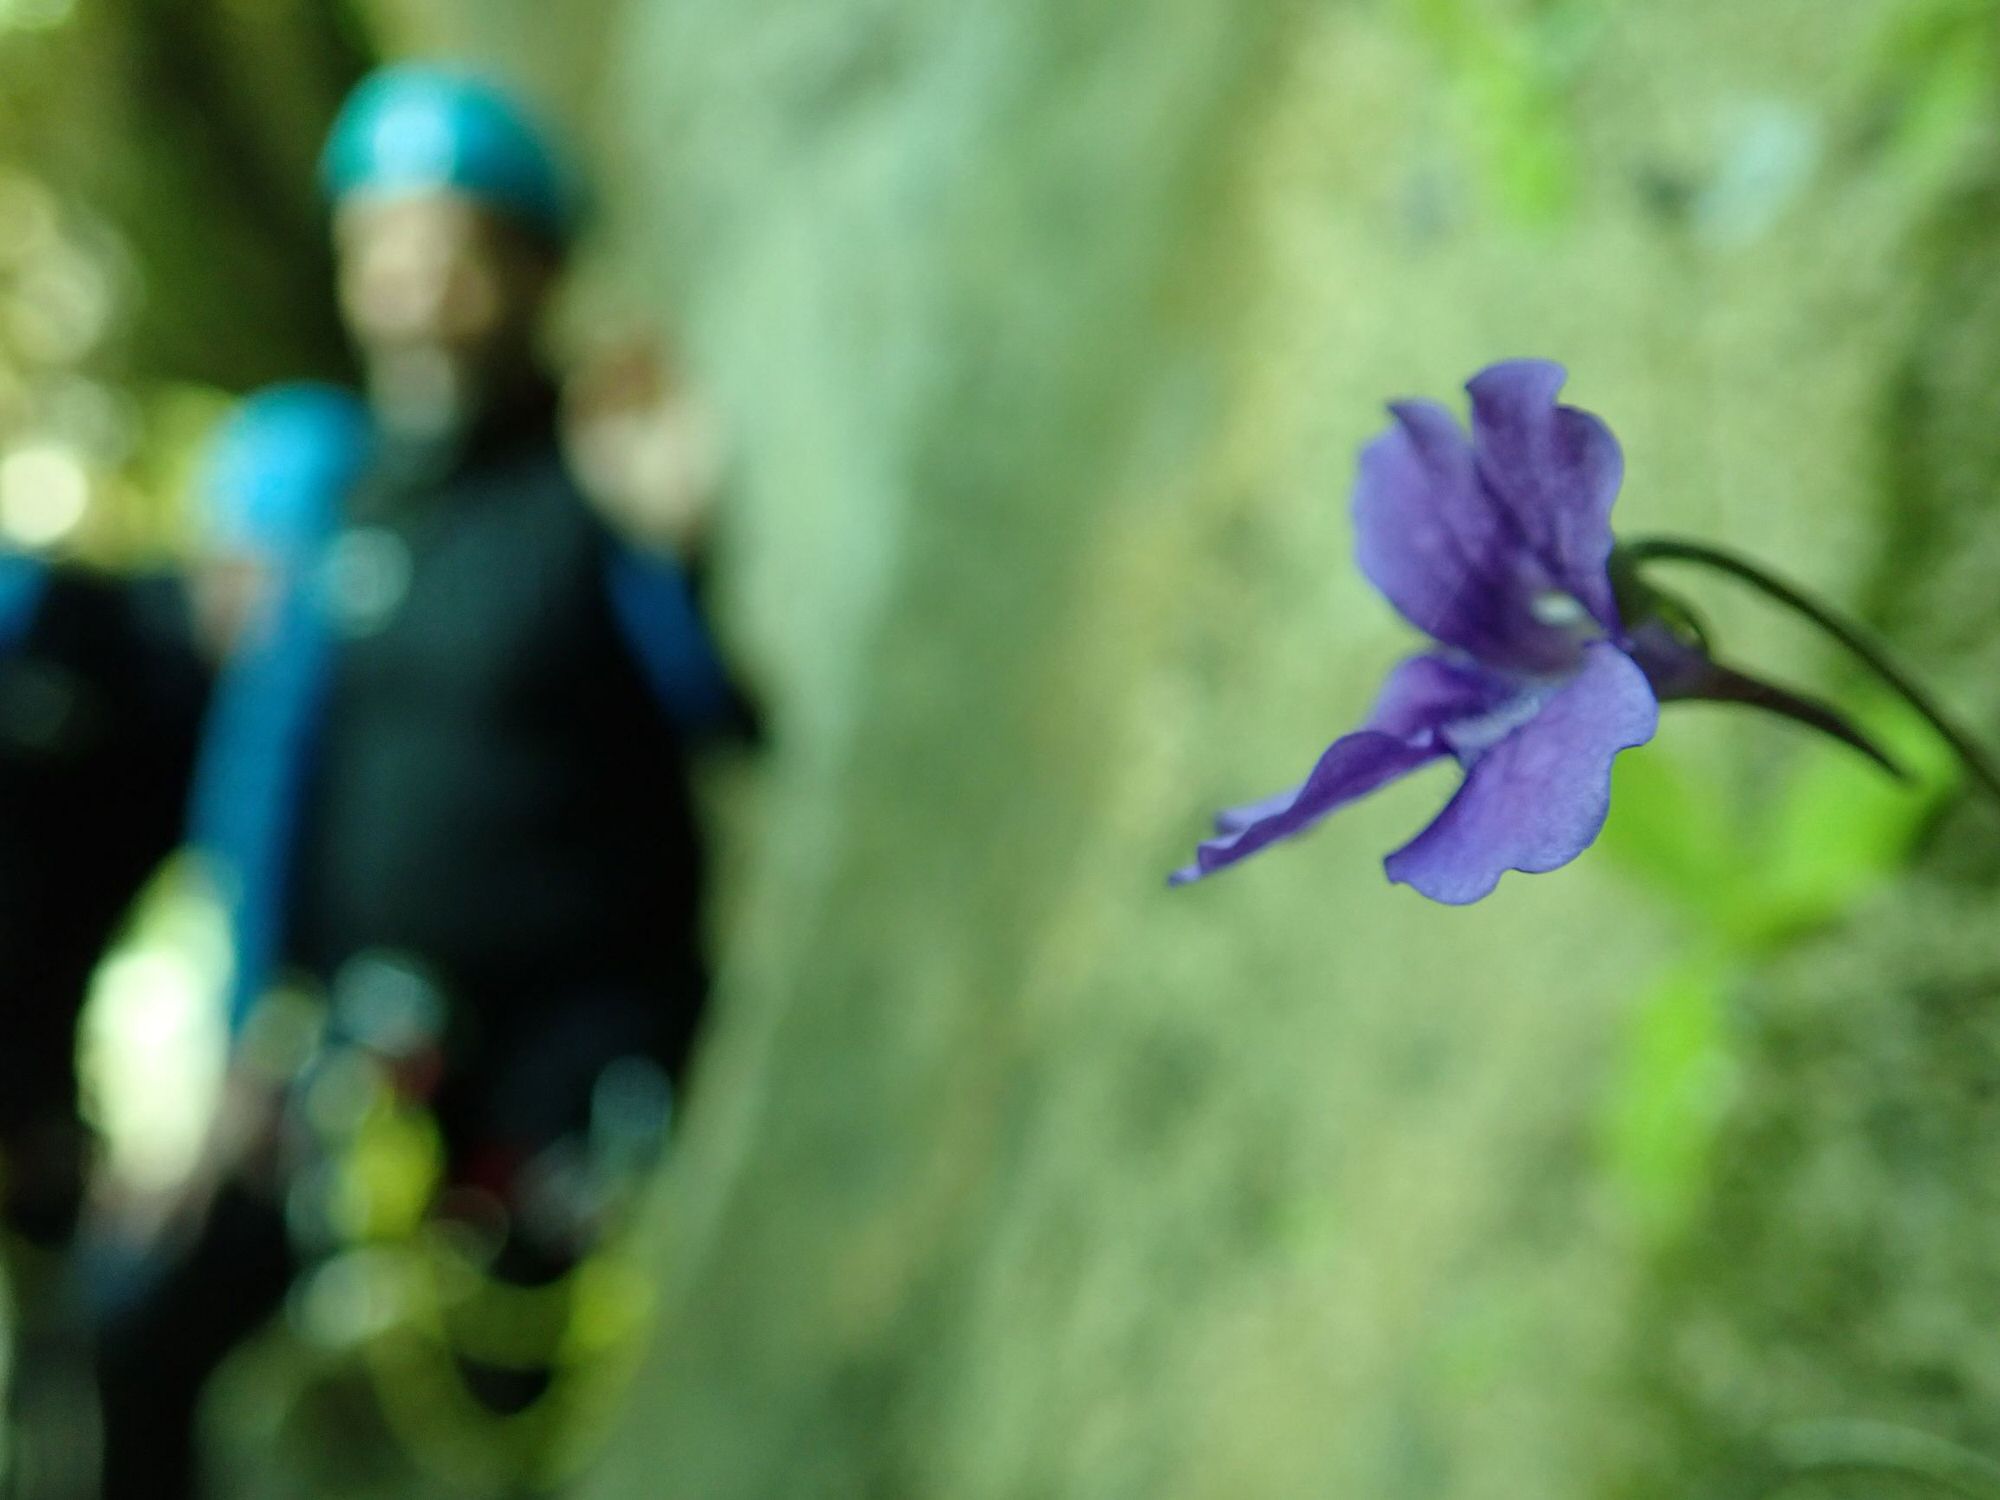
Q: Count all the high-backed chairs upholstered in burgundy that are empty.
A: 0